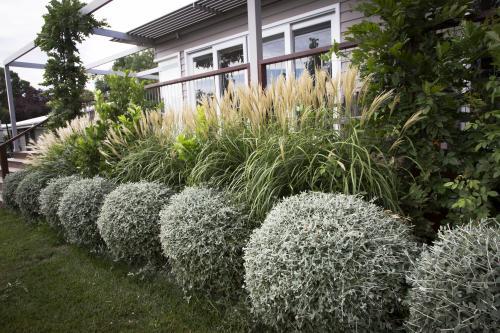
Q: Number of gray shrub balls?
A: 8